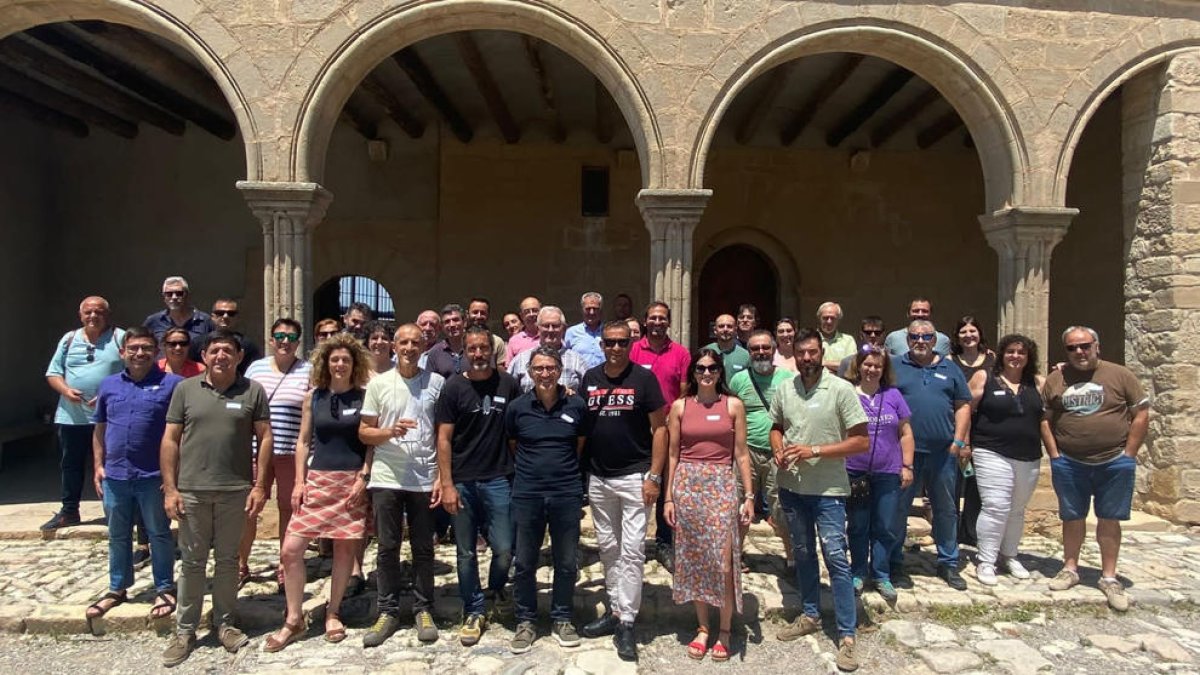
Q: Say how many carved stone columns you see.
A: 3